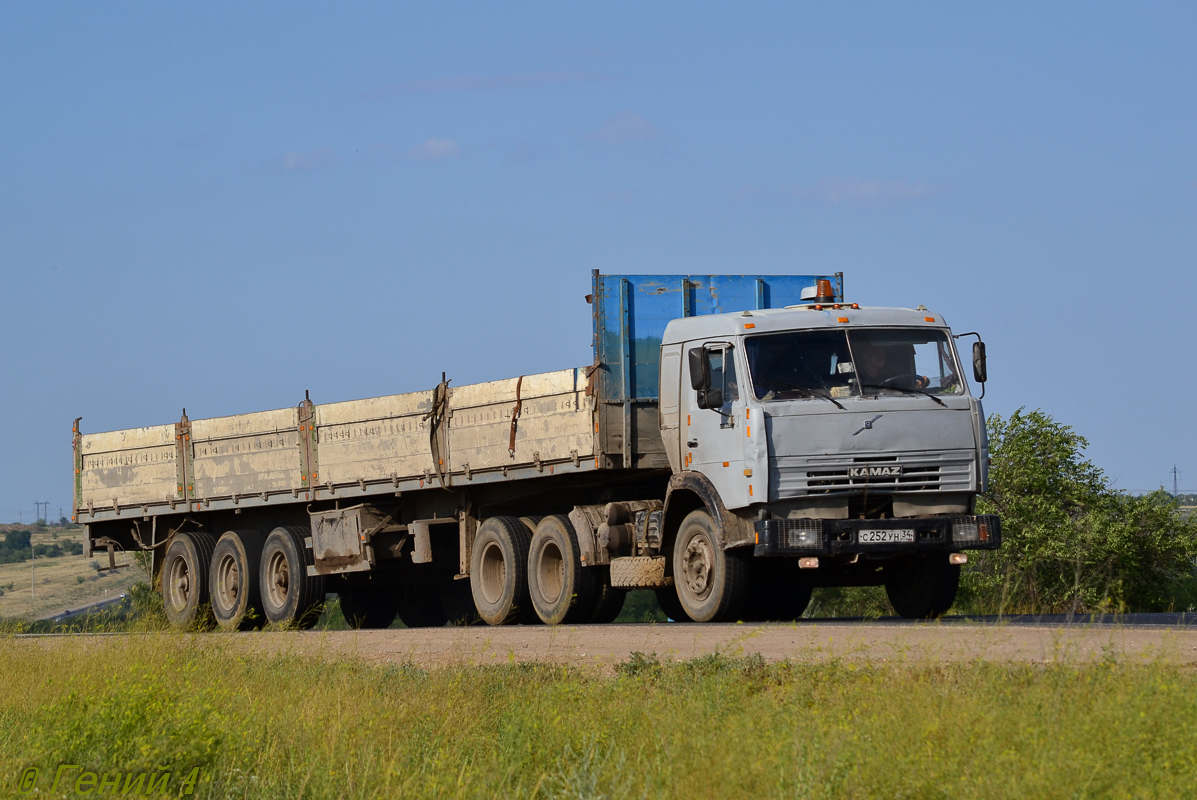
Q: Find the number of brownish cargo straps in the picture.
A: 2